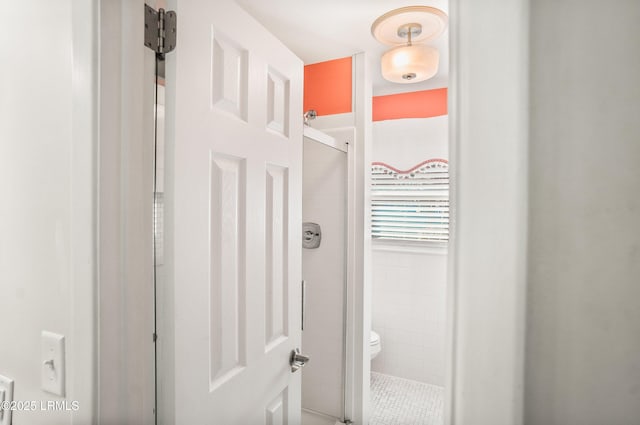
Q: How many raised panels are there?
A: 5